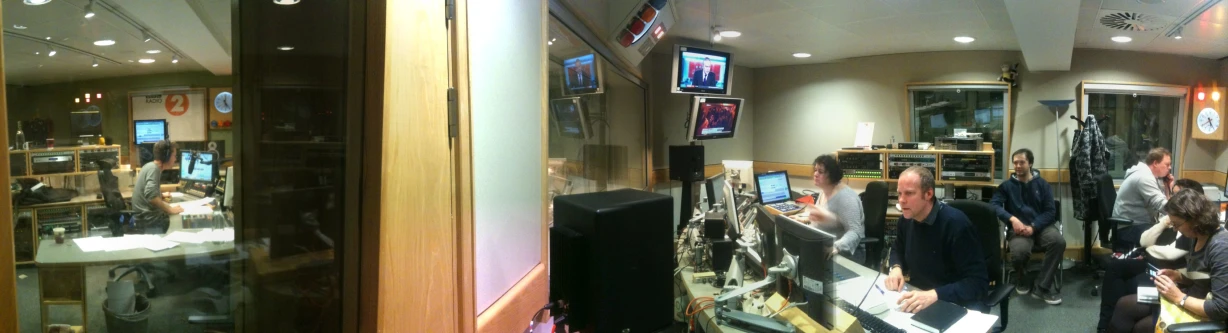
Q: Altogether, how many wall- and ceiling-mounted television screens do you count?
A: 2